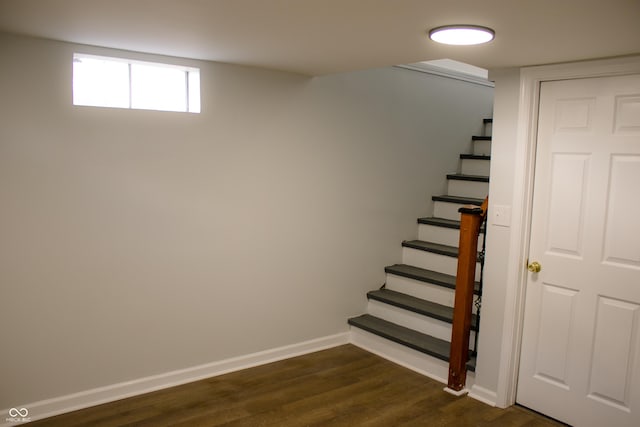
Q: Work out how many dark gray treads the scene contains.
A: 10